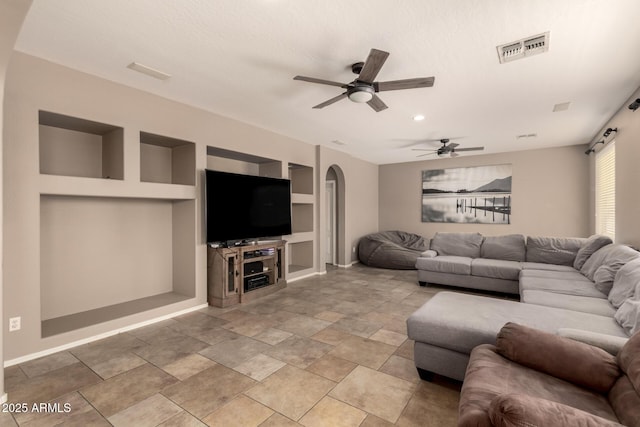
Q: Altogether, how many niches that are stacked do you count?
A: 3